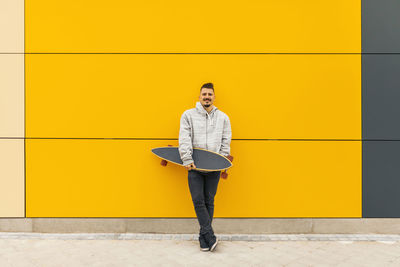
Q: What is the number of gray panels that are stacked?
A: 3